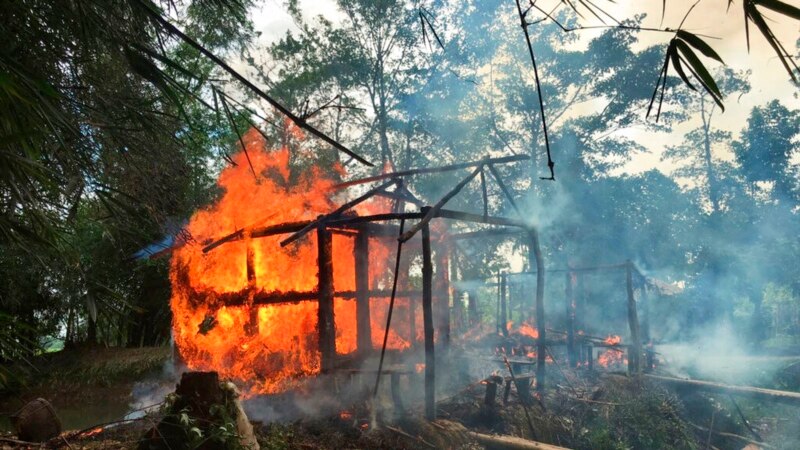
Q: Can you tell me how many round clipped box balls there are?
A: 0